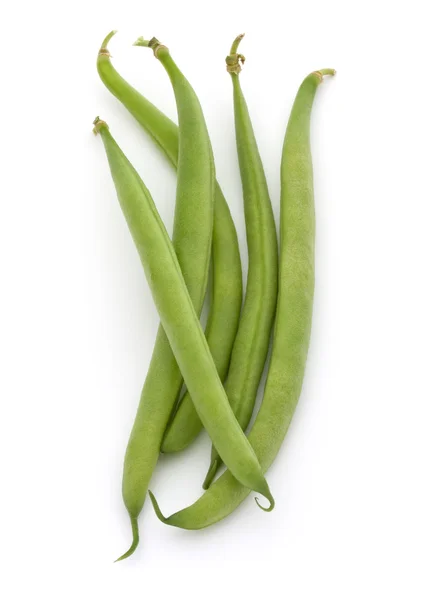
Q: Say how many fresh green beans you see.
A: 5